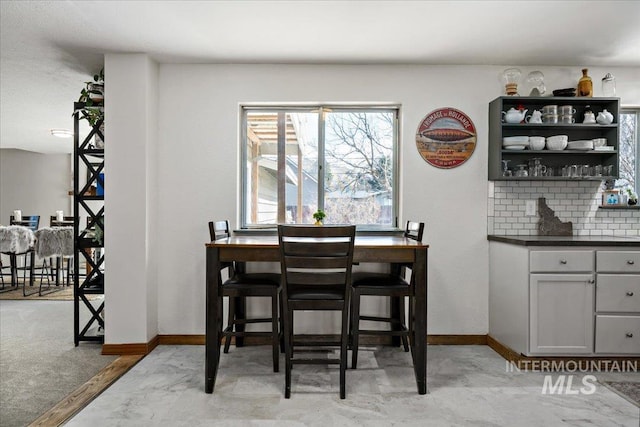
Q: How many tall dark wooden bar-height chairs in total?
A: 3